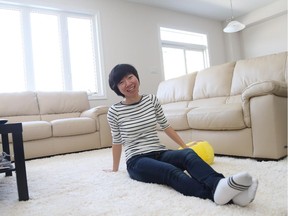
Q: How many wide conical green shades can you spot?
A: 0